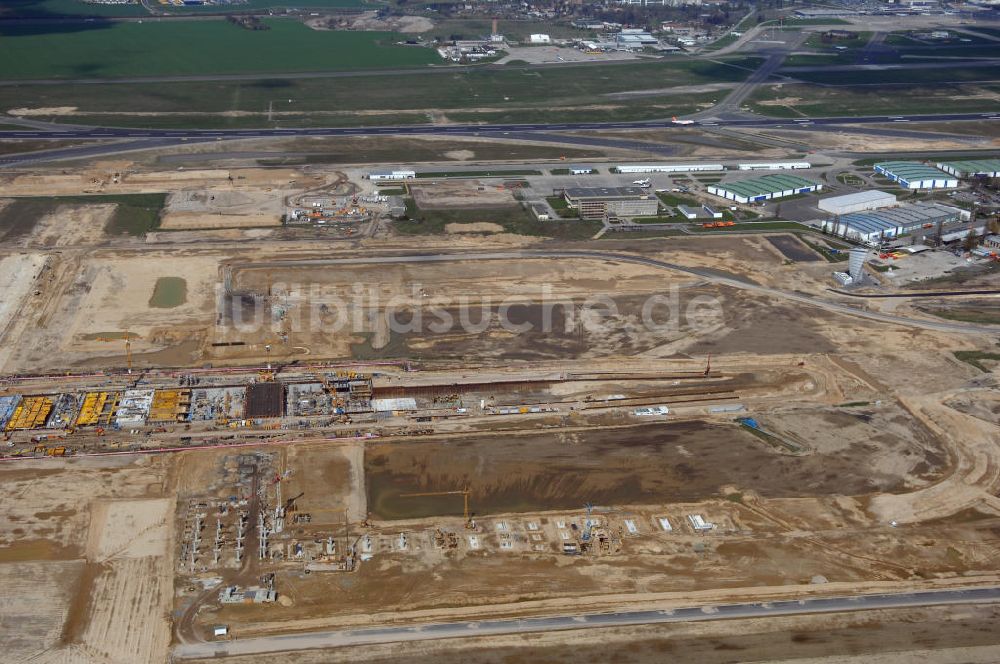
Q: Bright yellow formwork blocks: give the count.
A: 3